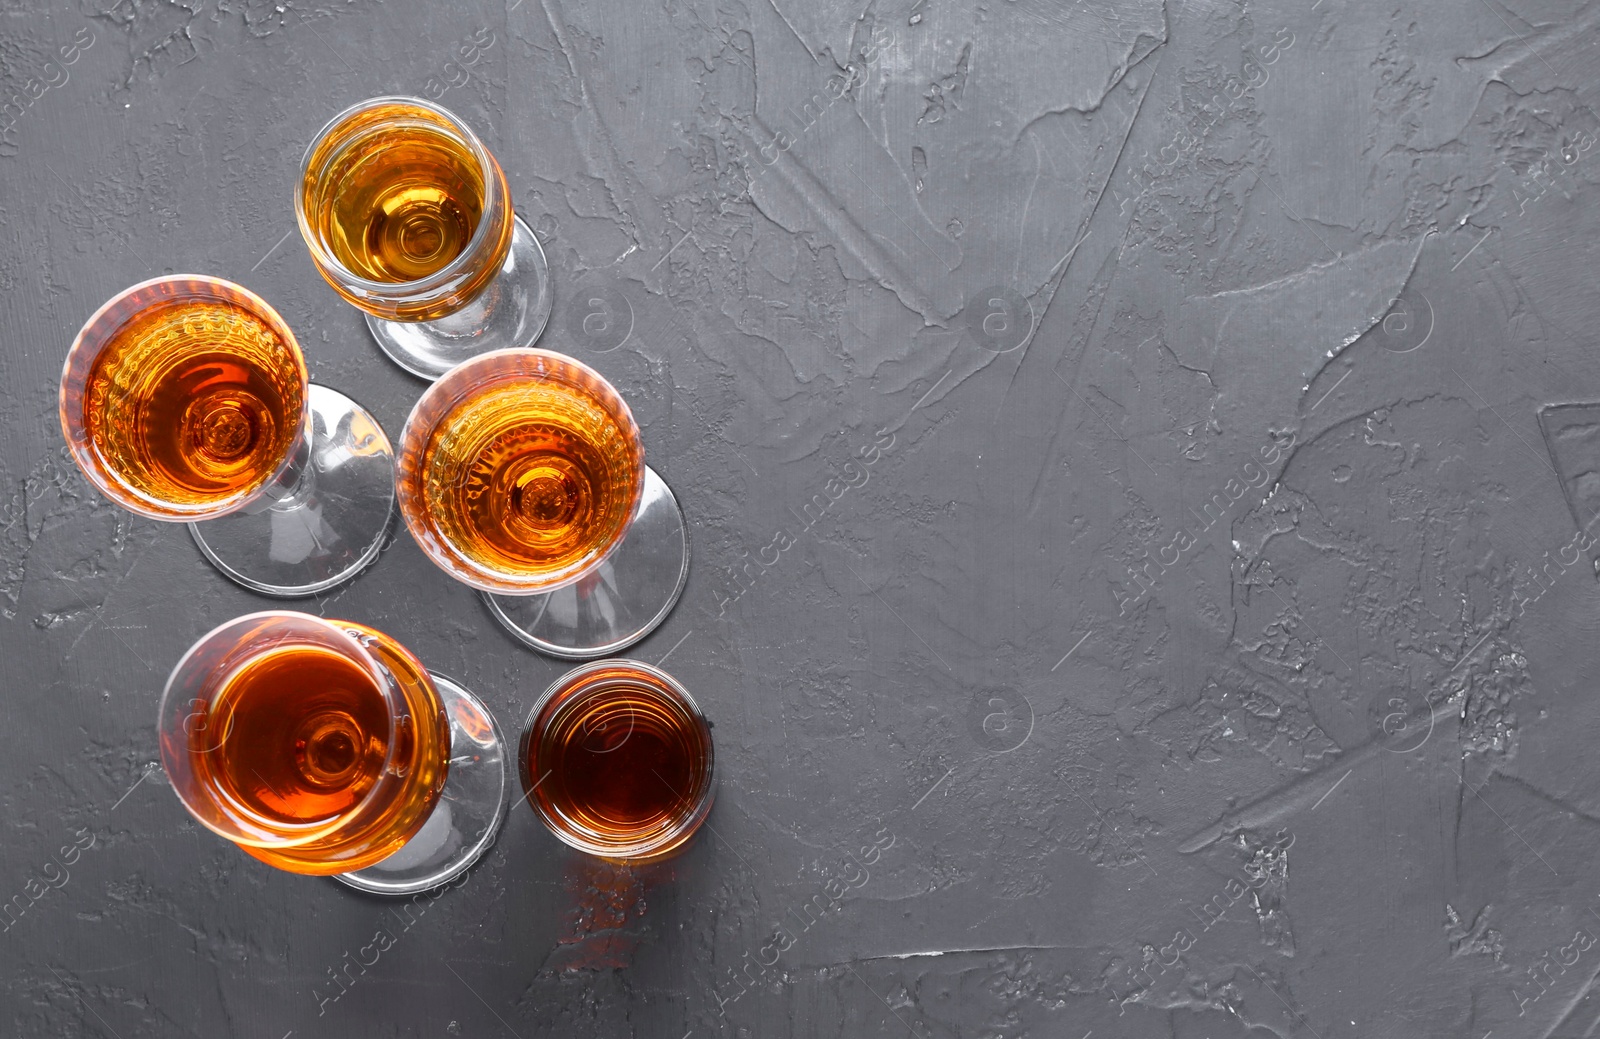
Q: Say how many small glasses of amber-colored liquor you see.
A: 5